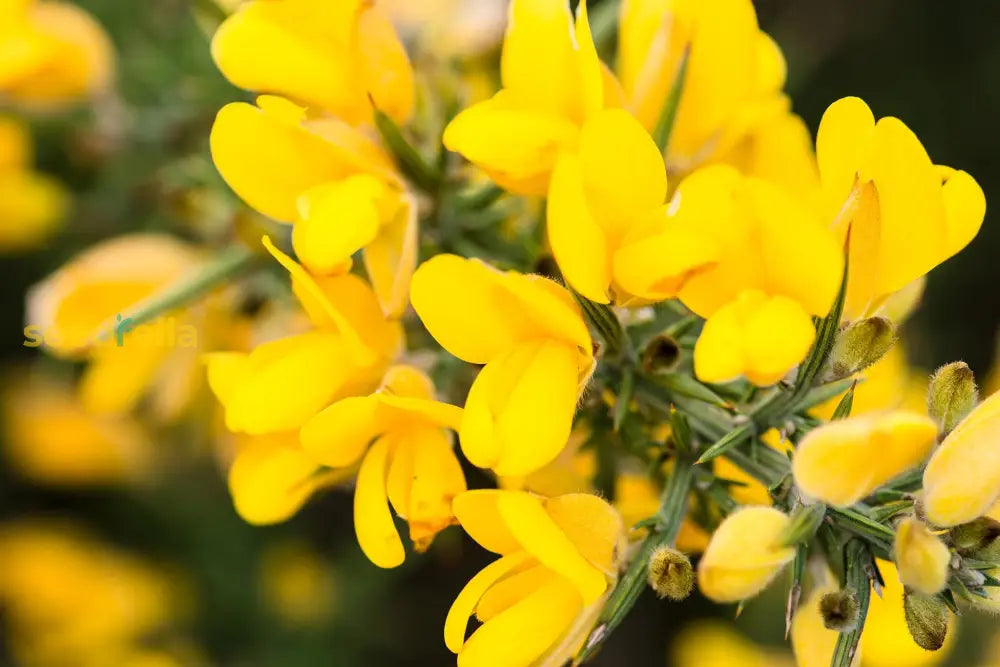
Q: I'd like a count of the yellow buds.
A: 4